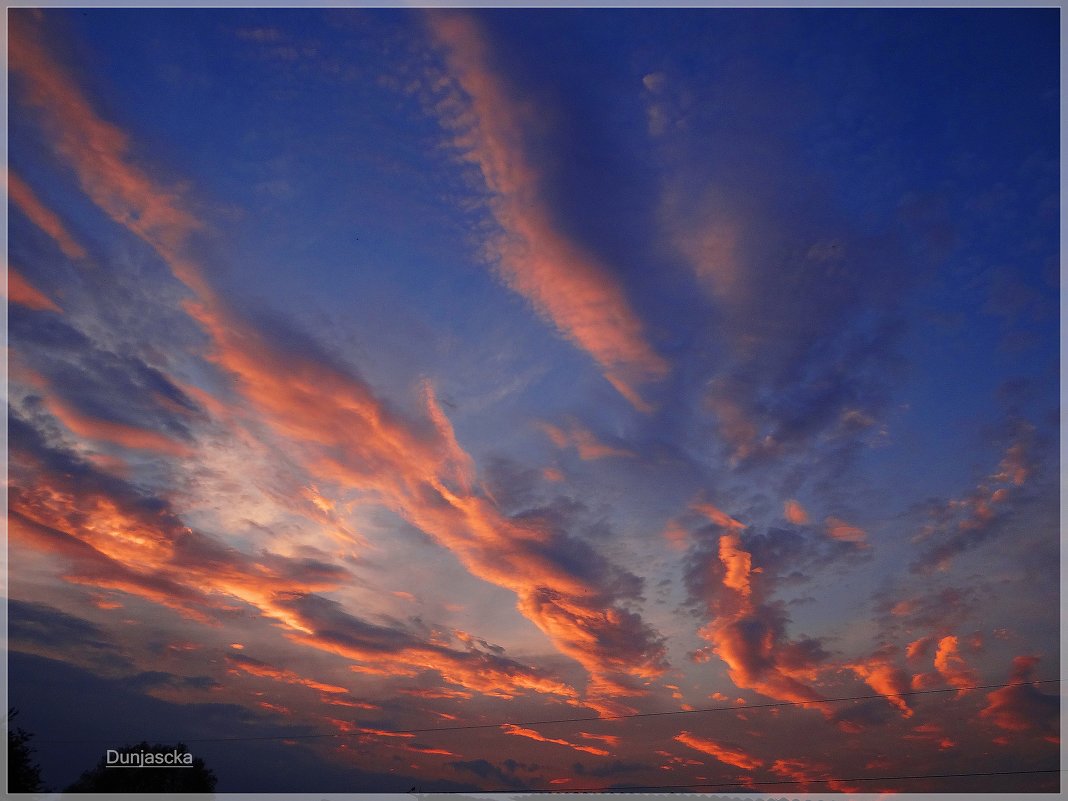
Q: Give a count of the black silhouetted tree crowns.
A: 2